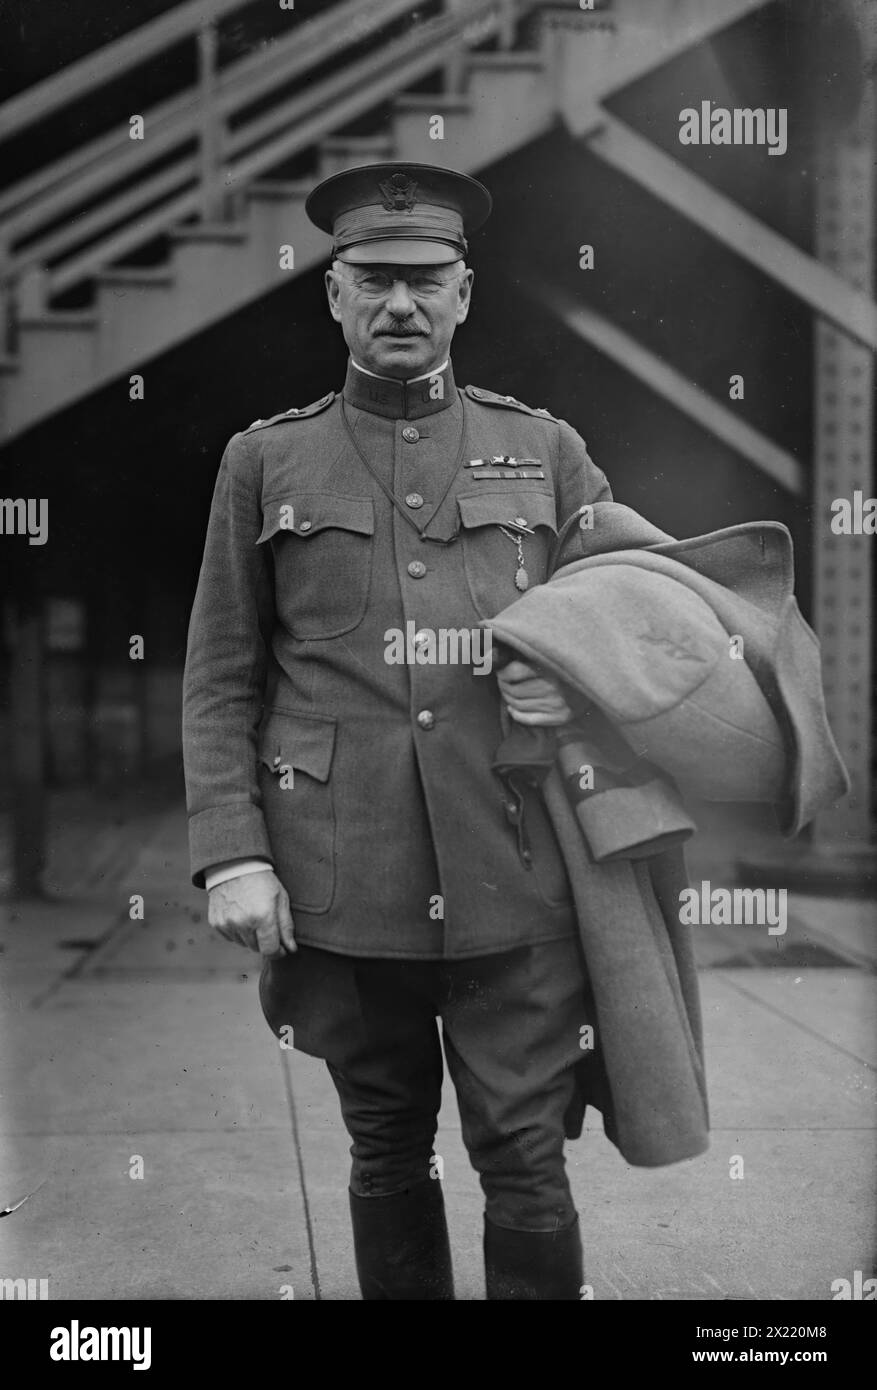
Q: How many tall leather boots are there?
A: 2